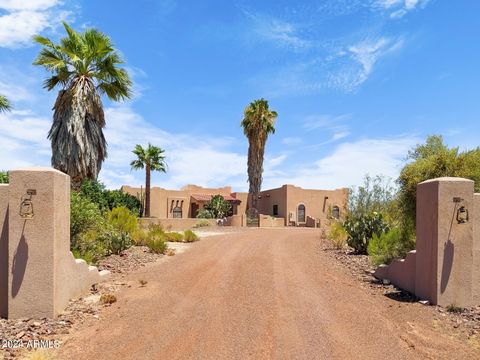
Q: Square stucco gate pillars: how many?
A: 2